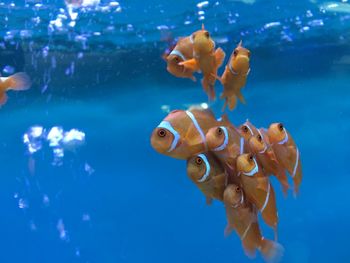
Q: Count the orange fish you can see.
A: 12